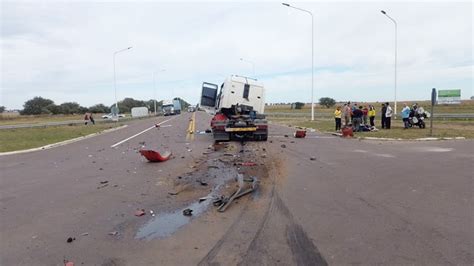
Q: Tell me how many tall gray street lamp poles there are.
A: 5